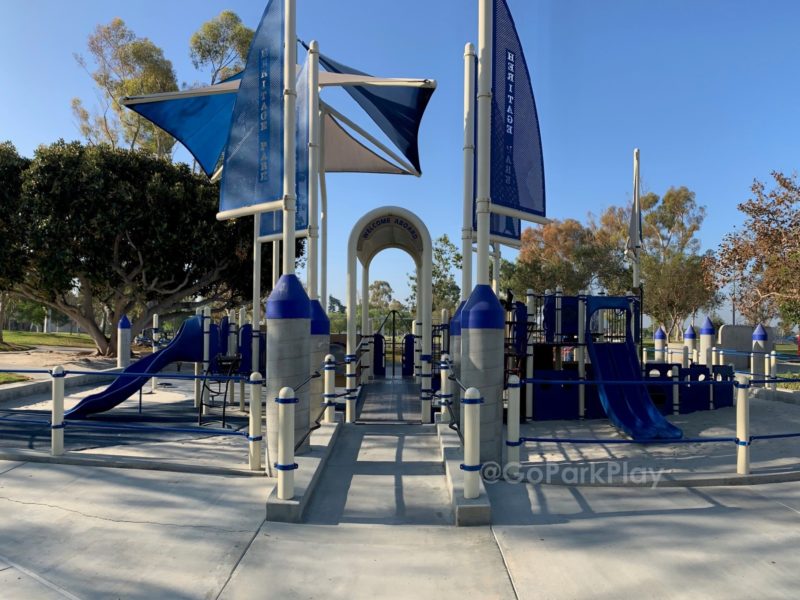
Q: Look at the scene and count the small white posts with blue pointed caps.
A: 5